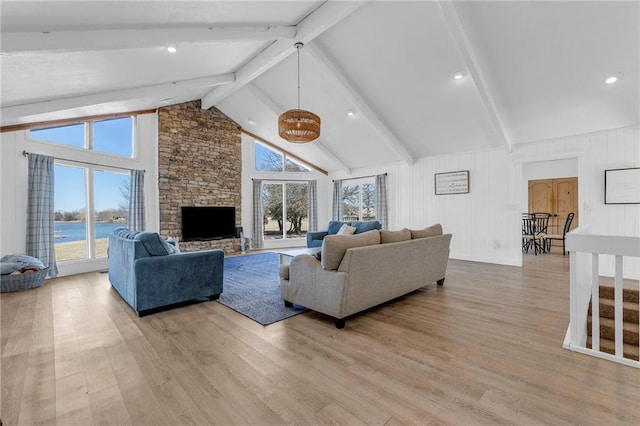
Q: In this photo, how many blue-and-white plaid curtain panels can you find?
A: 6